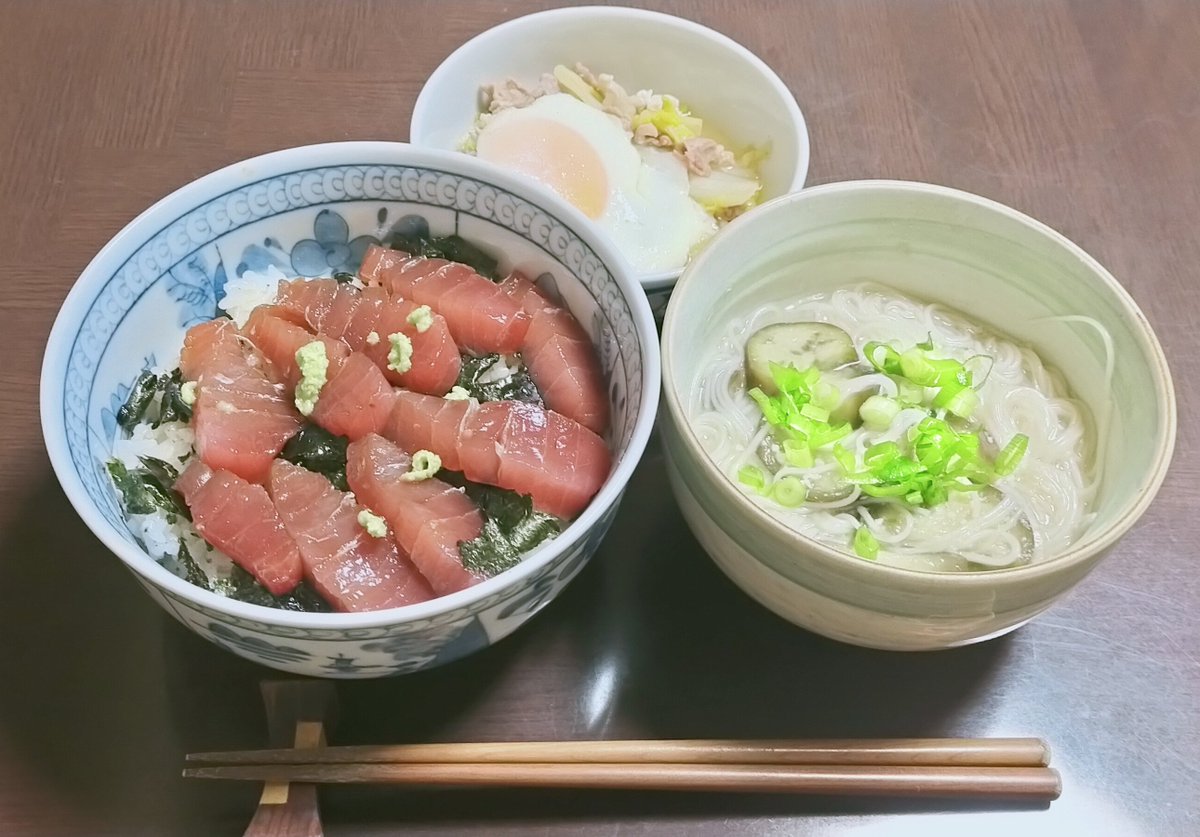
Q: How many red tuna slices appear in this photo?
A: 9